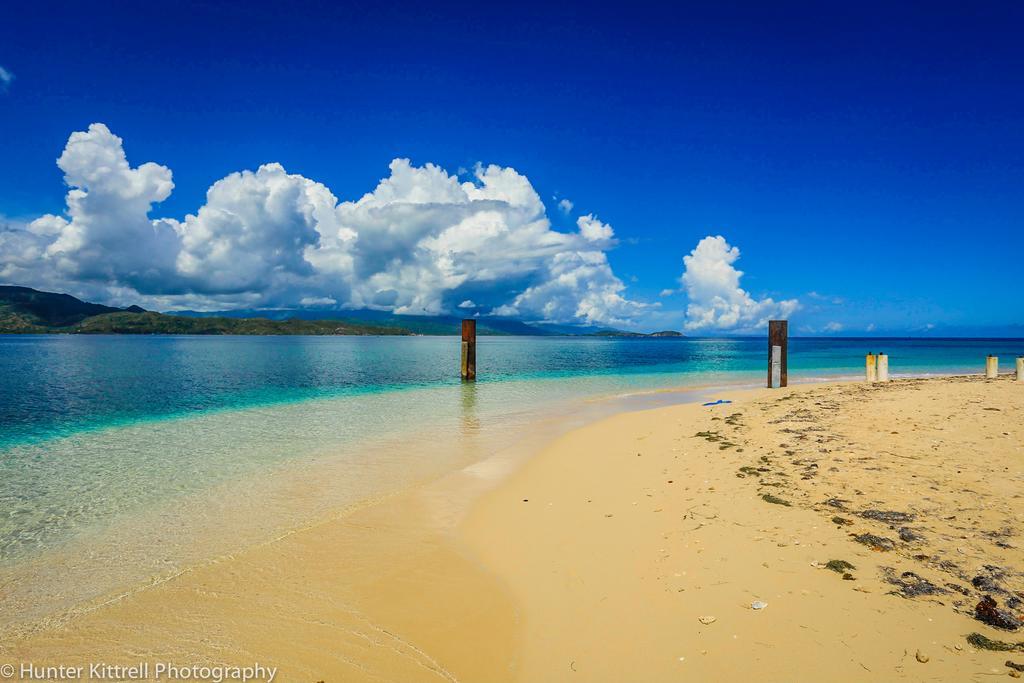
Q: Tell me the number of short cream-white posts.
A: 4